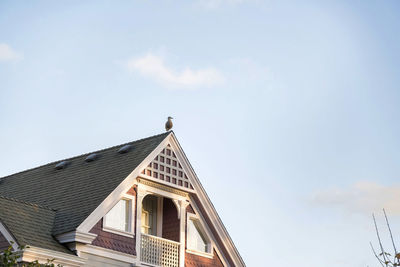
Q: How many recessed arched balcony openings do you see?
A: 1